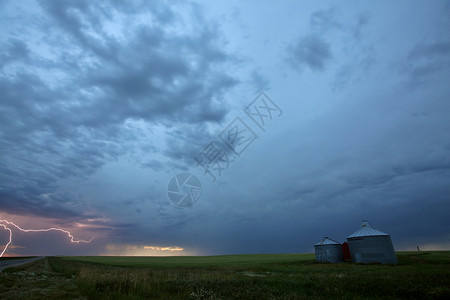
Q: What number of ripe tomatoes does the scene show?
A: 0